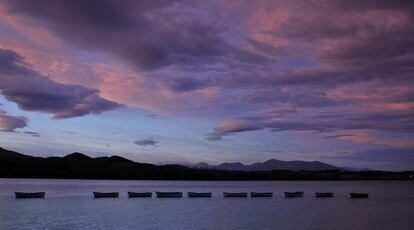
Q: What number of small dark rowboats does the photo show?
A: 10